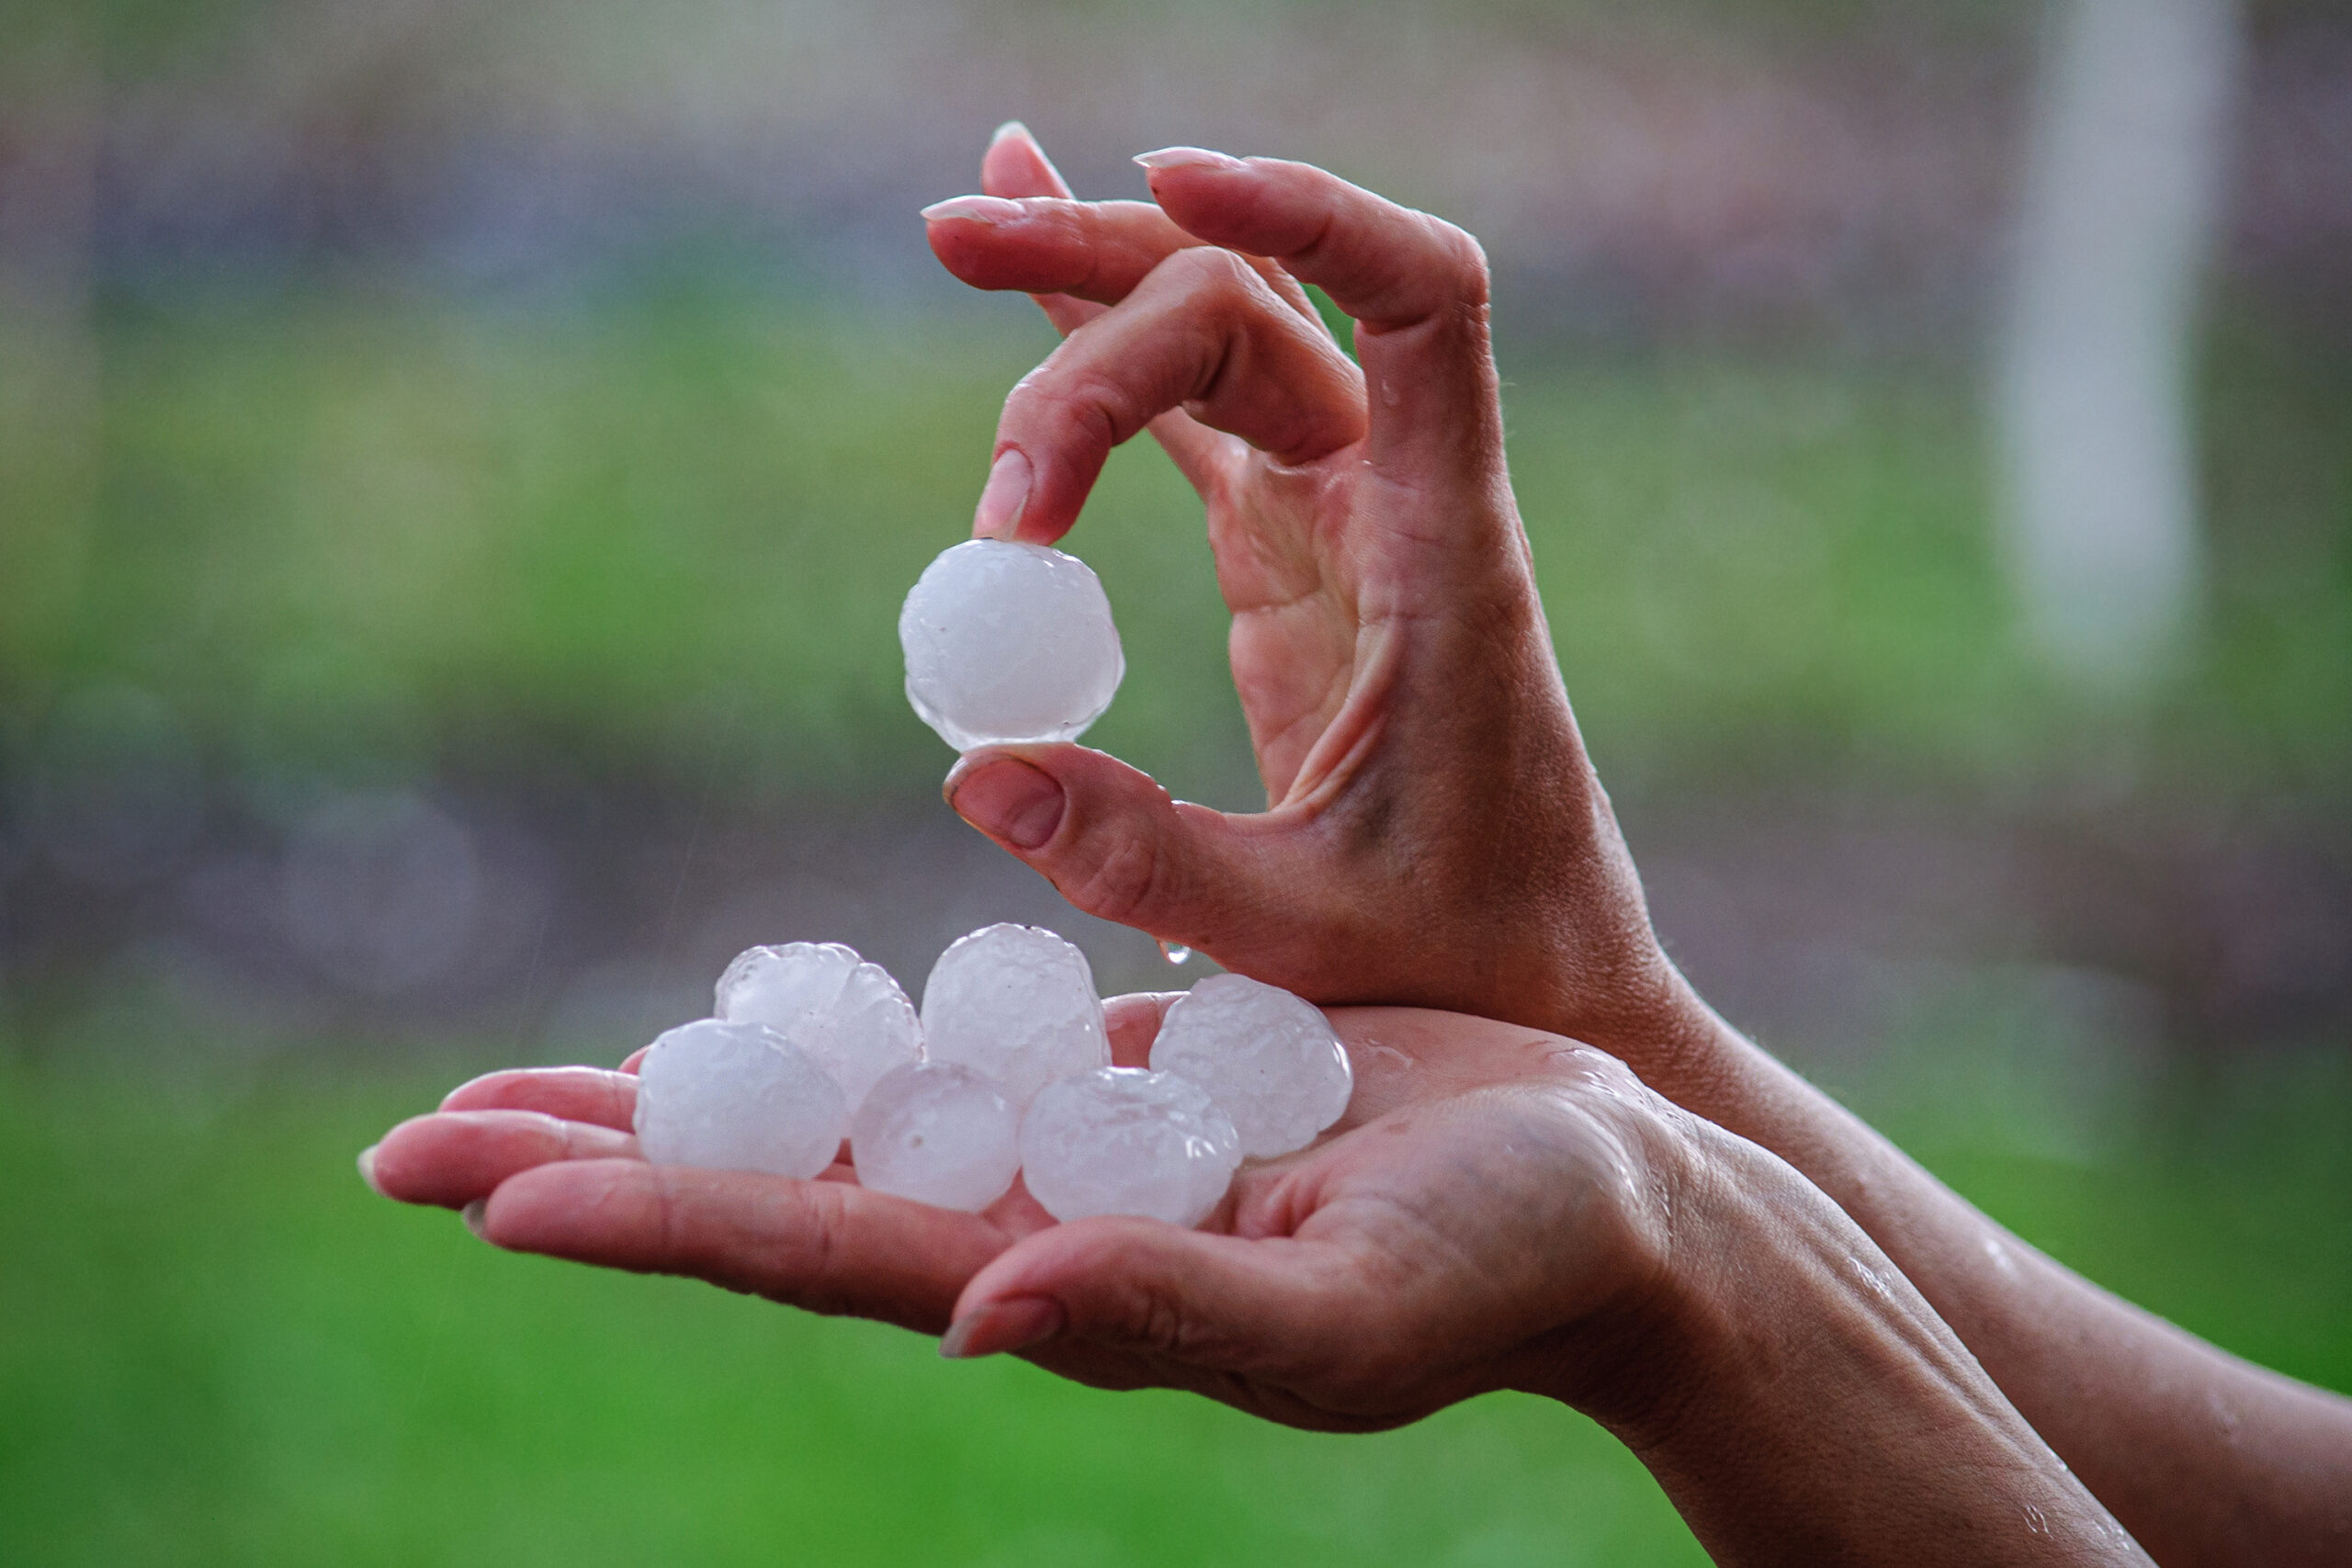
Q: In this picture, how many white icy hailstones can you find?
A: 7